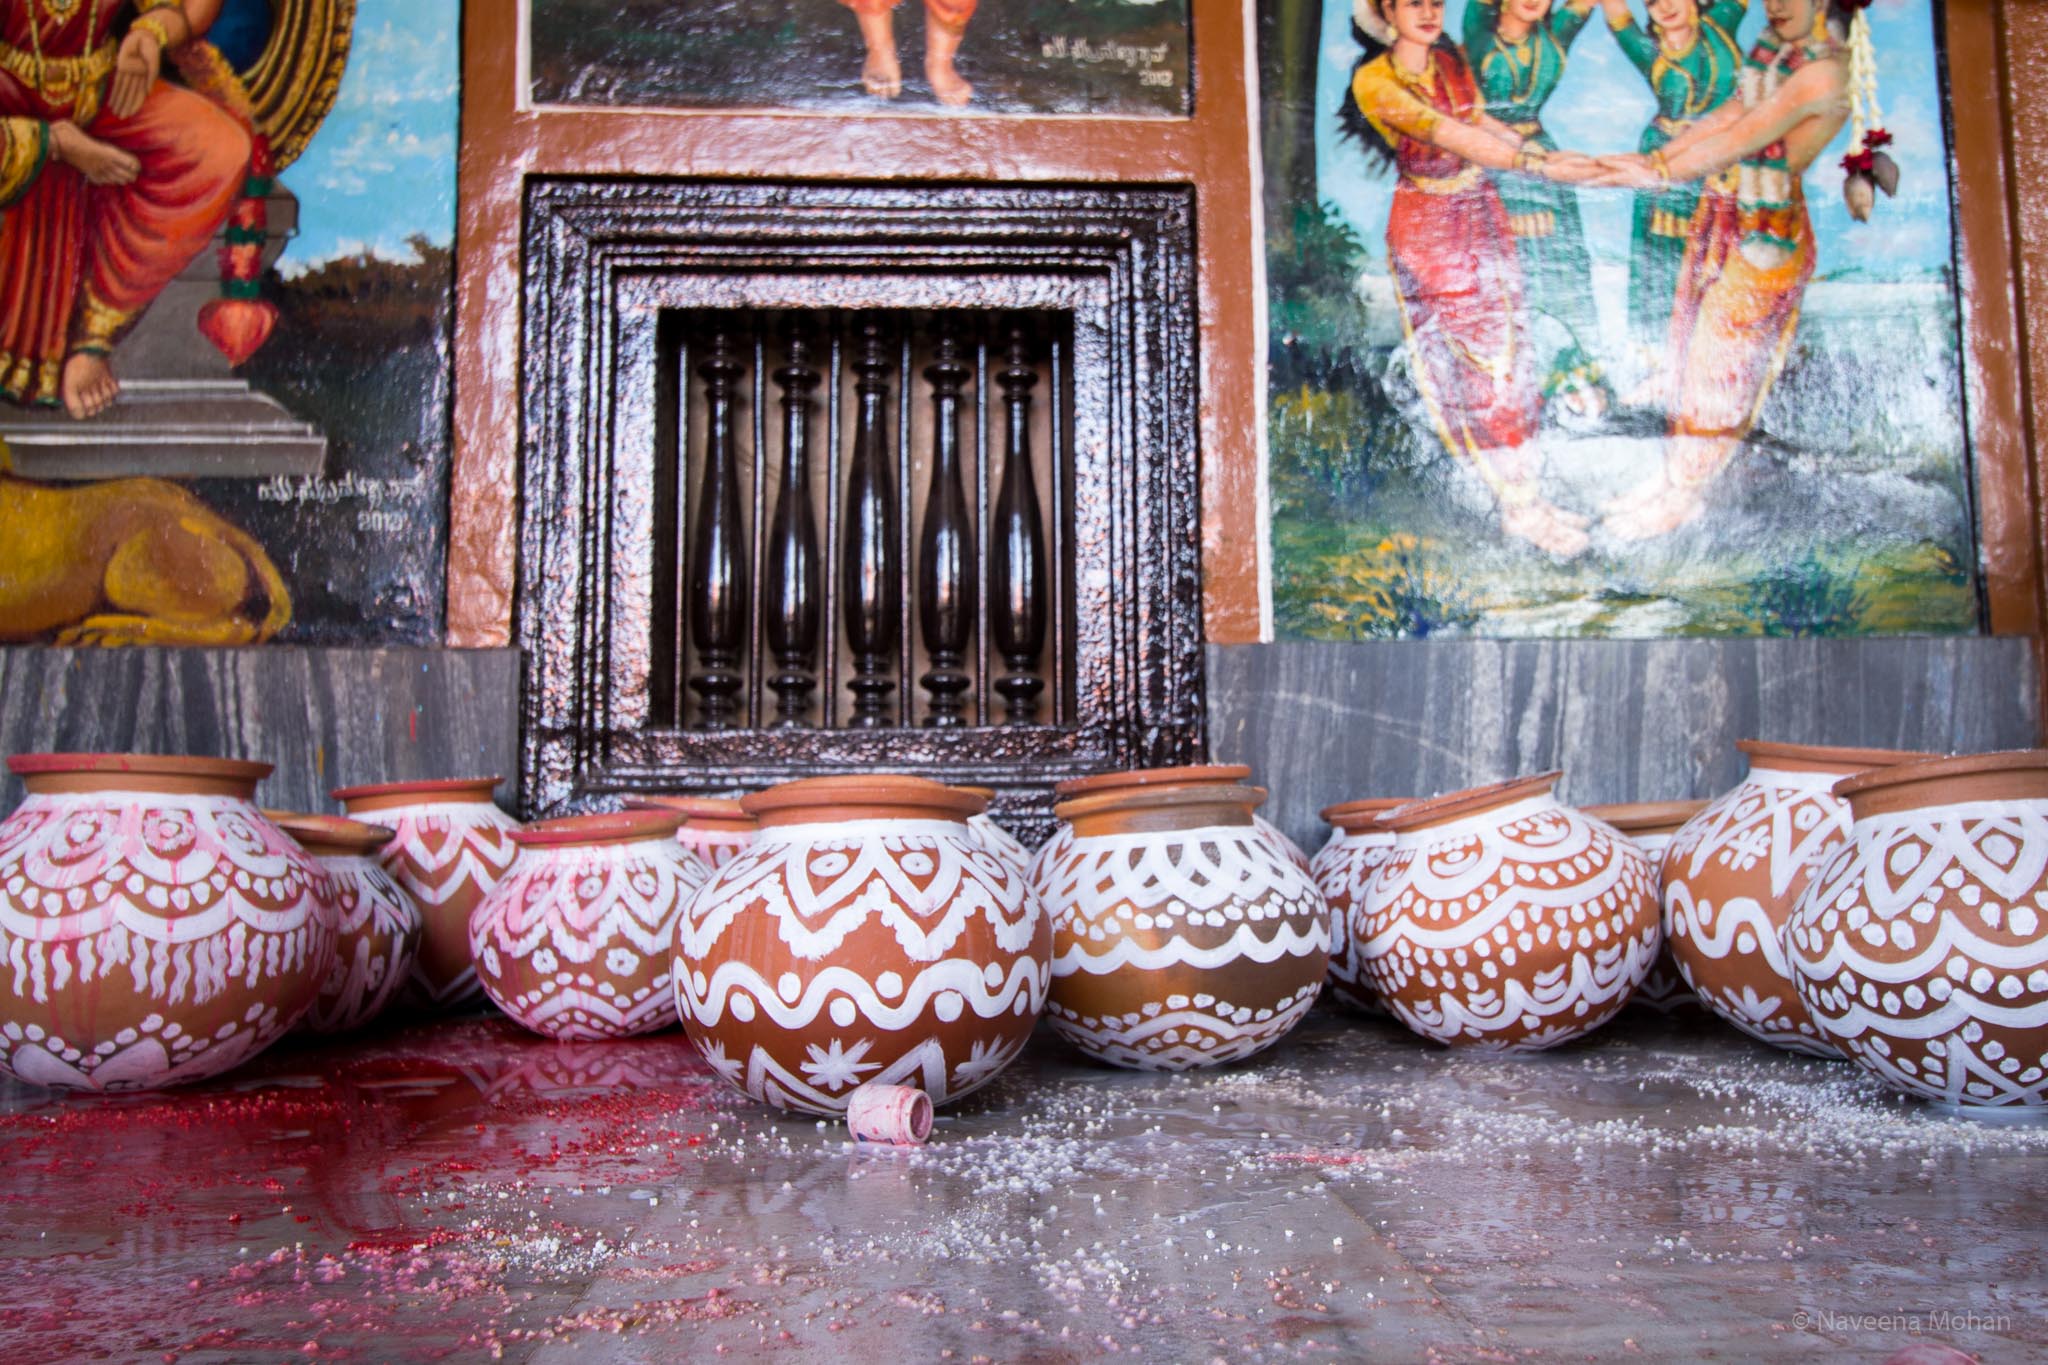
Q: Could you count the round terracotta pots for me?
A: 14